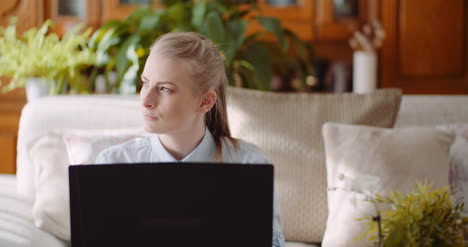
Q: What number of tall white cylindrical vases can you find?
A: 1